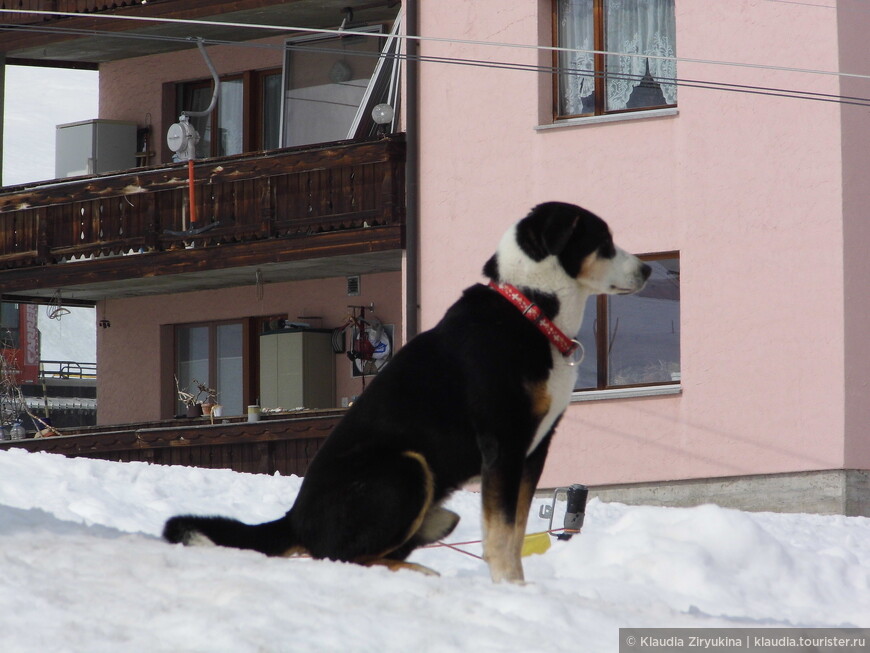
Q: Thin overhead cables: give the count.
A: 3